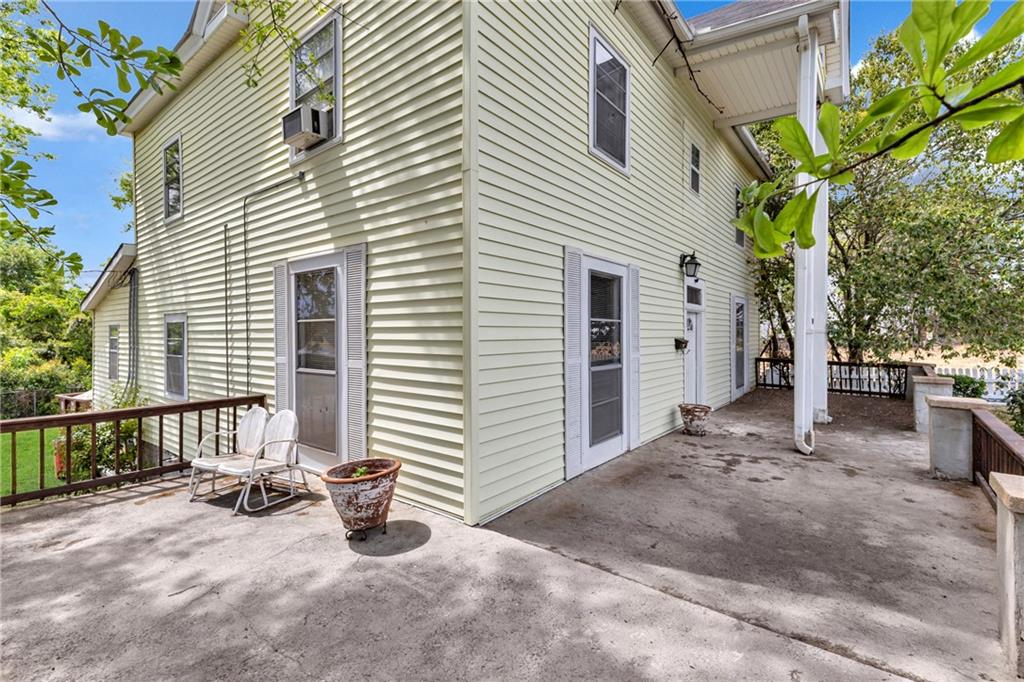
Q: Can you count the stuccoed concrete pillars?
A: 4